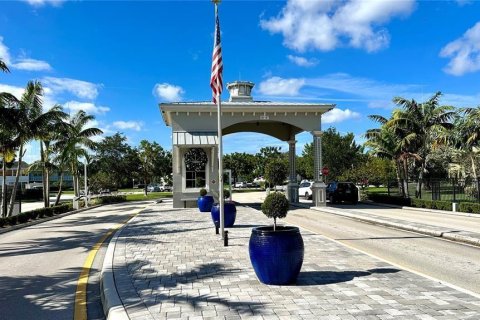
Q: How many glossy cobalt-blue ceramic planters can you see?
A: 3